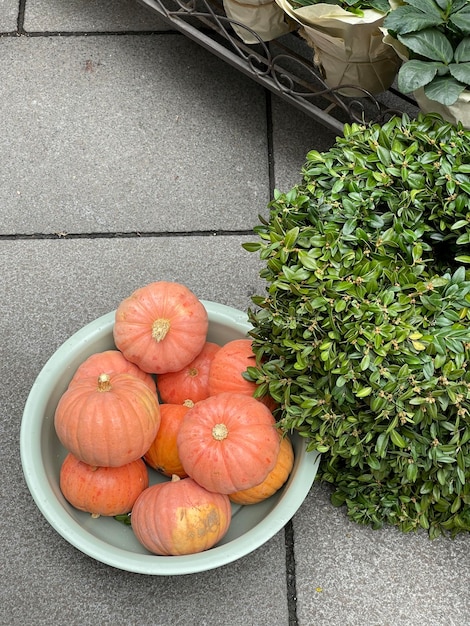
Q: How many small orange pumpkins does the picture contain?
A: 10